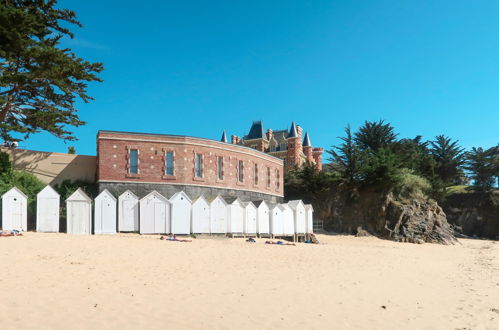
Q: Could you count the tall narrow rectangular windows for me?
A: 8